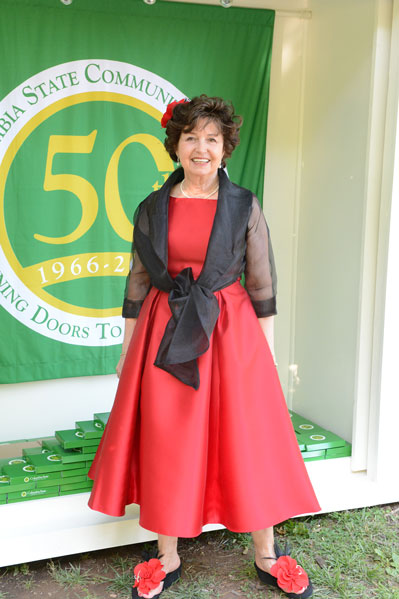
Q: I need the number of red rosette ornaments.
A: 3